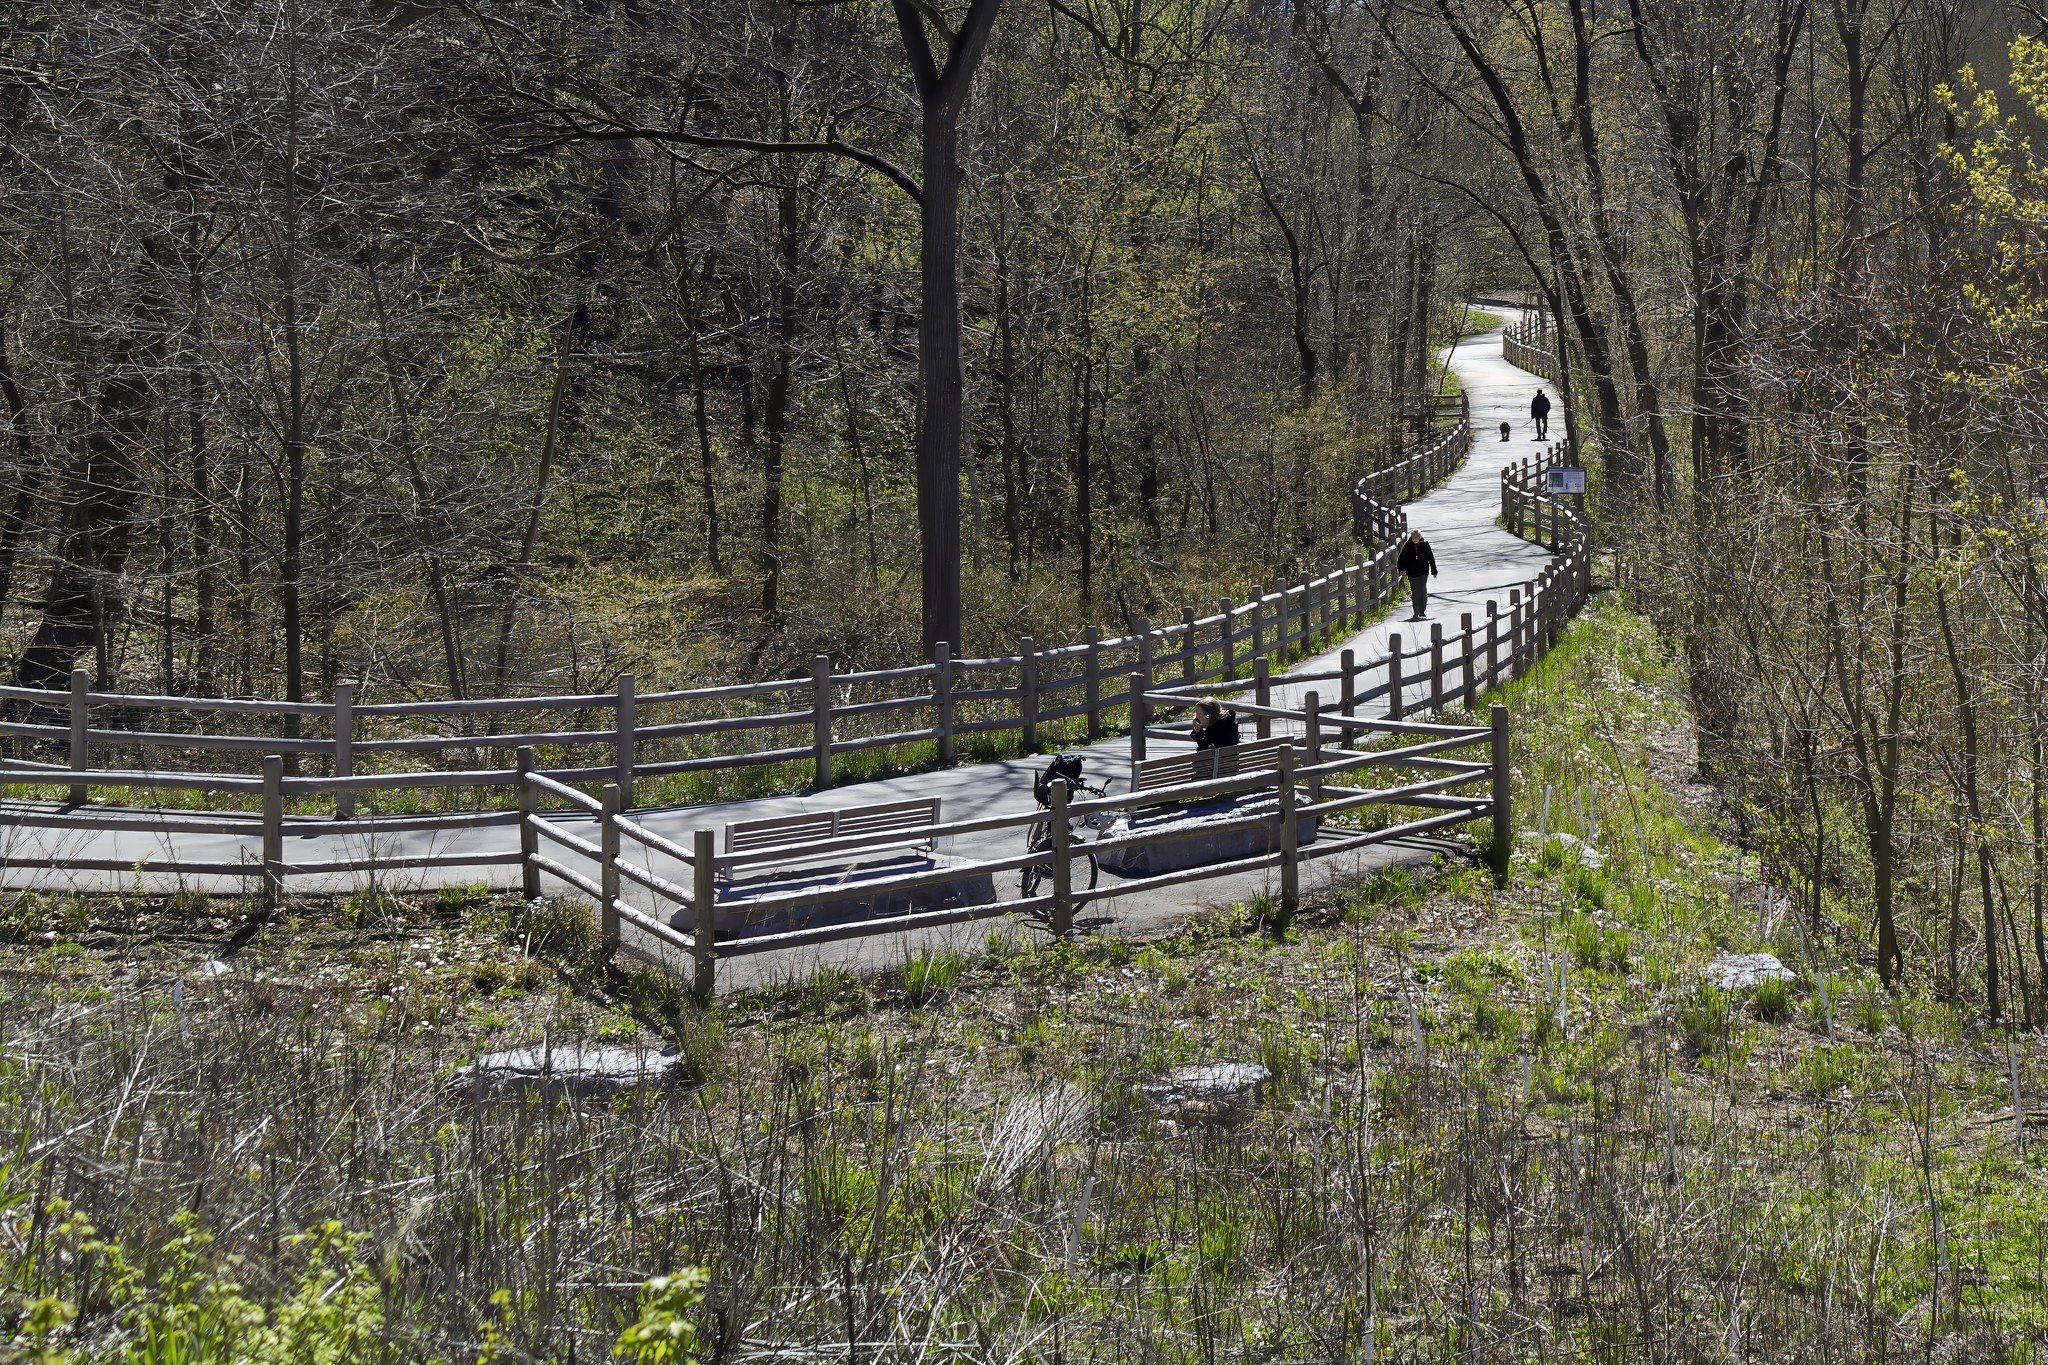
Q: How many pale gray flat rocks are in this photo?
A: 4